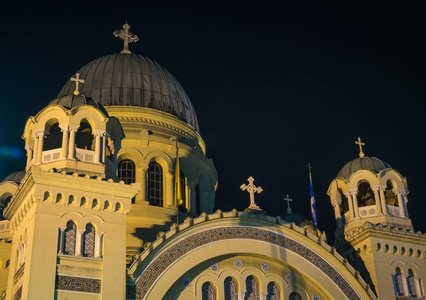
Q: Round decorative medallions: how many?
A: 6